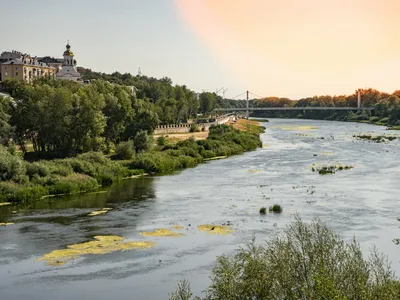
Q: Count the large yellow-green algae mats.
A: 3